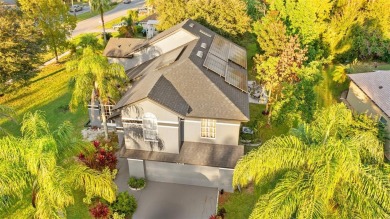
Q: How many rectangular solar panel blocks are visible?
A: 4